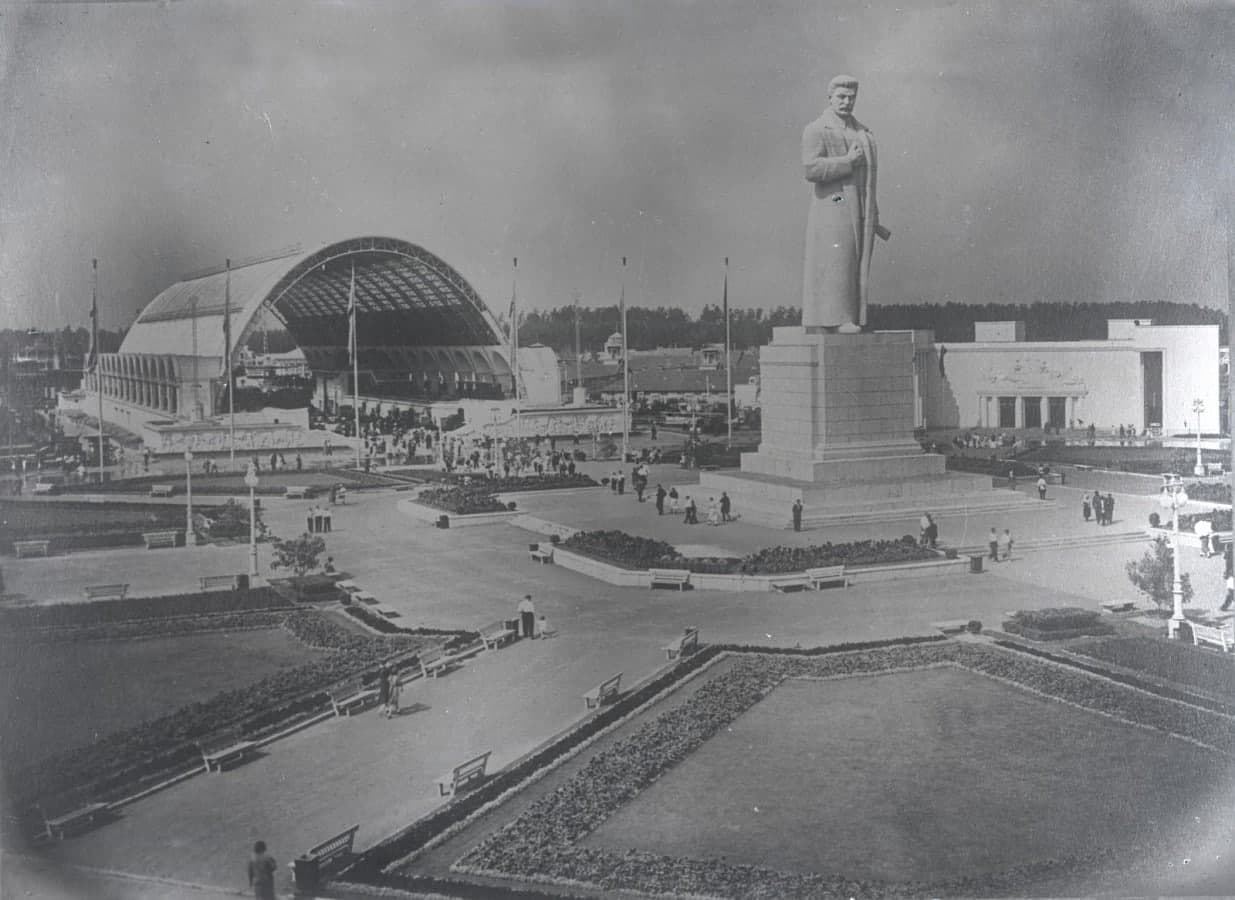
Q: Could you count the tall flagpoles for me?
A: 6